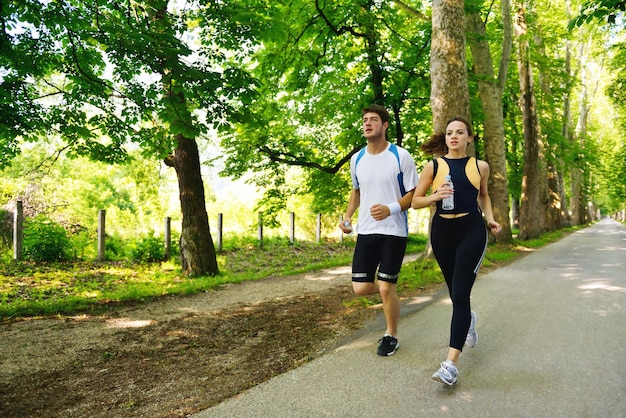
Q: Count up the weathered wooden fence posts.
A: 8